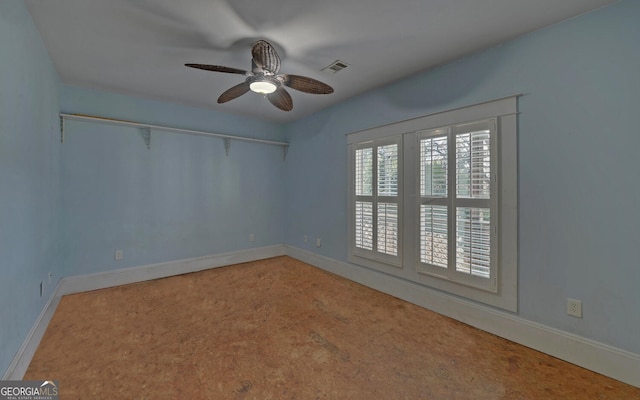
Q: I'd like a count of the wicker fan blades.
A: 5